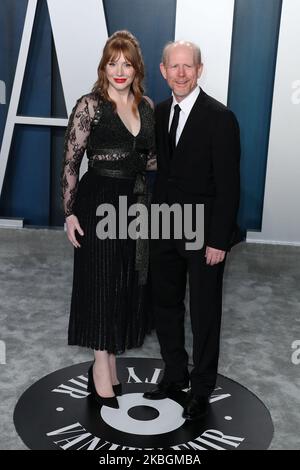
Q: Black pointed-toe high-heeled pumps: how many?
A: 2